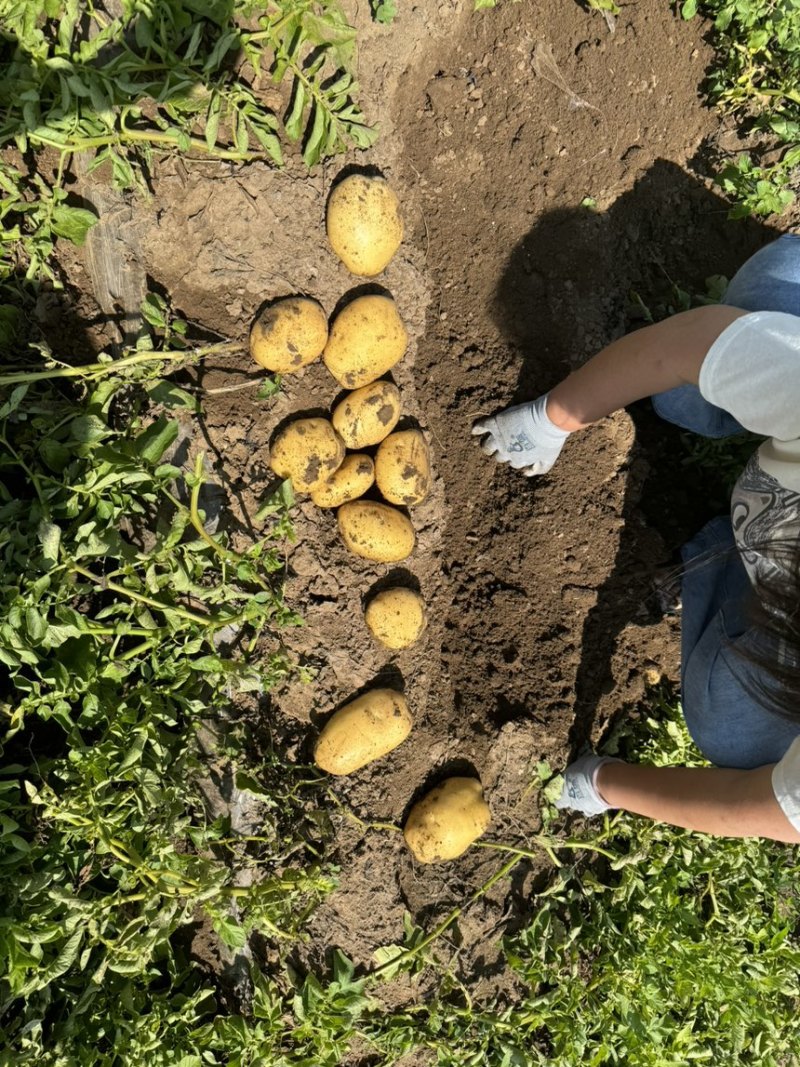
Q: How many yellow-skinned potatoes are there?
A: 11